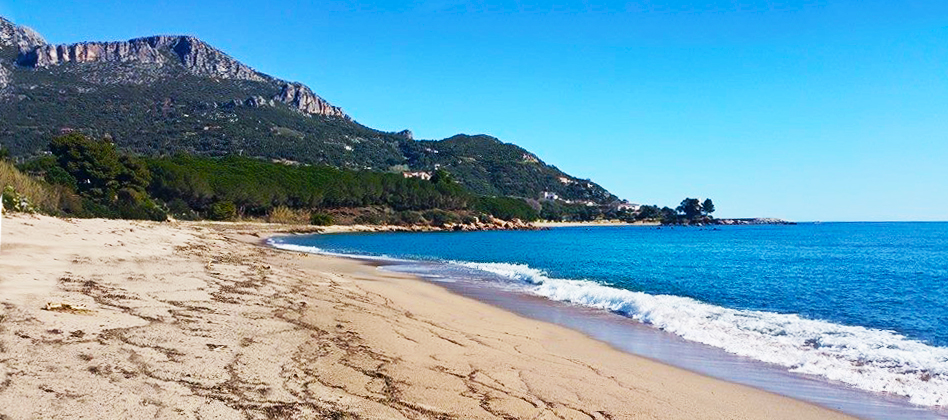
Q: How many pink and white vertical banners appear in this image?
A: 0